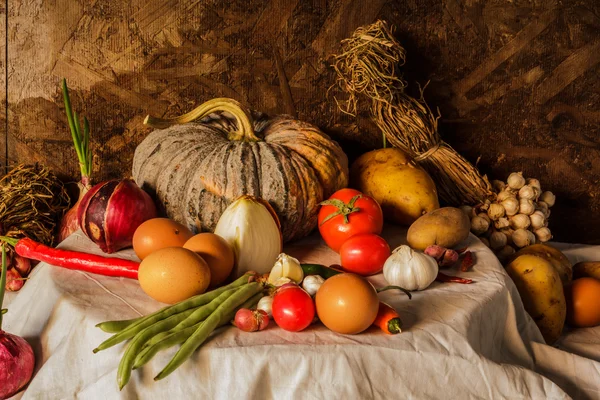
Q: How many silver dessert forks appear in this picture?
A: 0